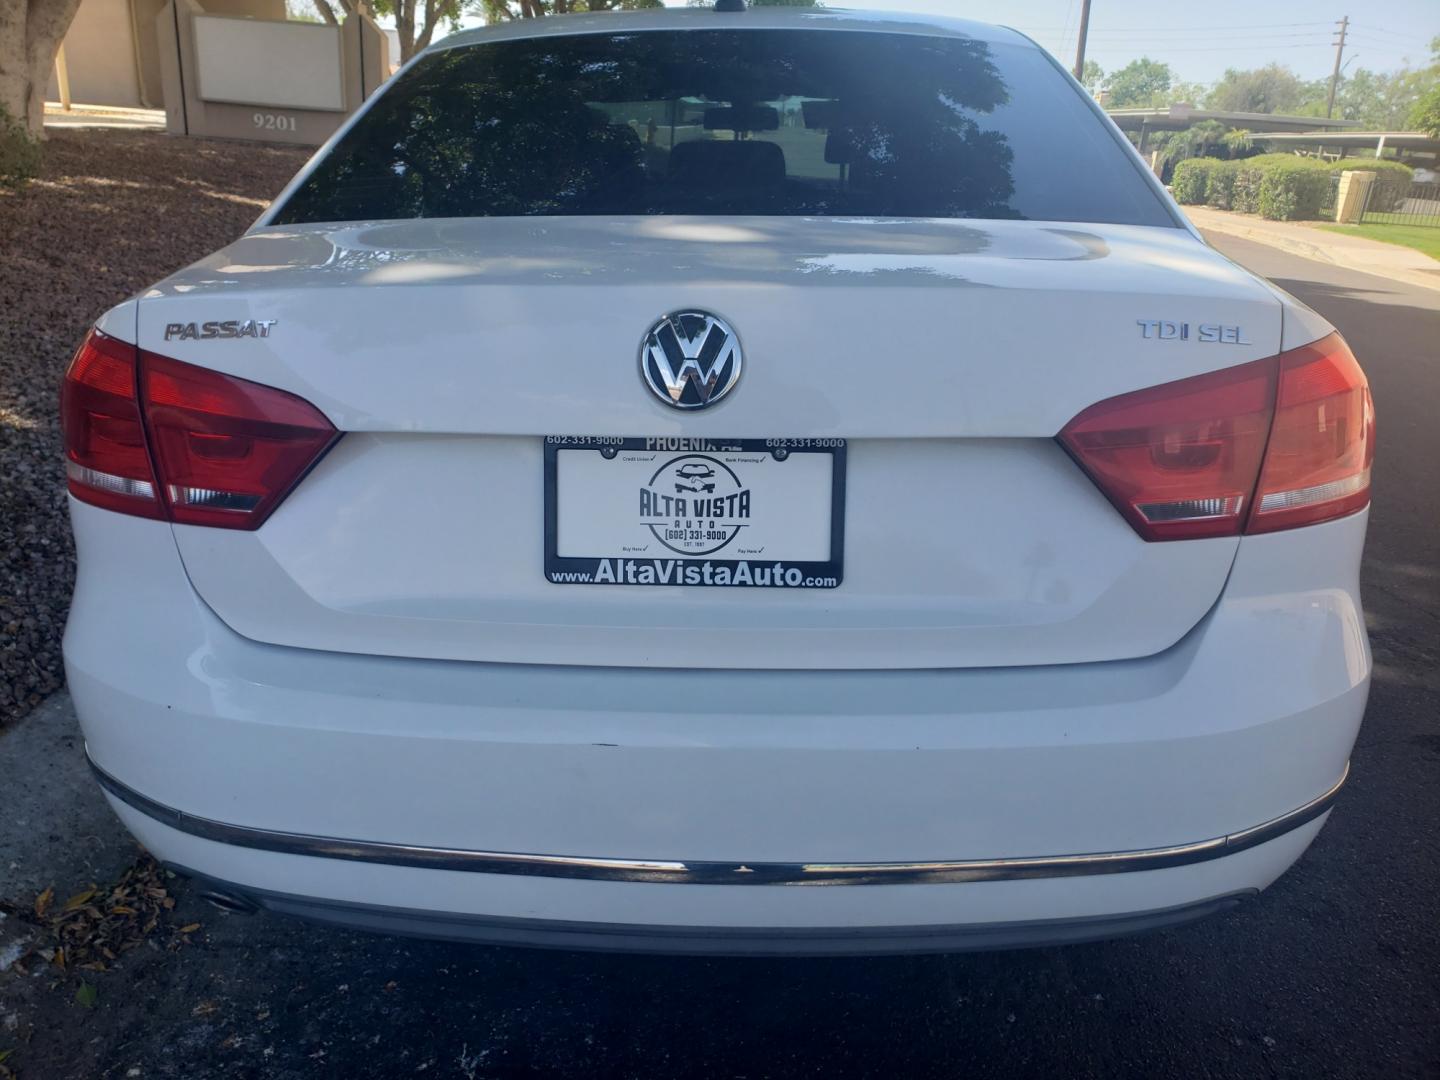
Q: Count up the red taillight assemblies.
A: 2